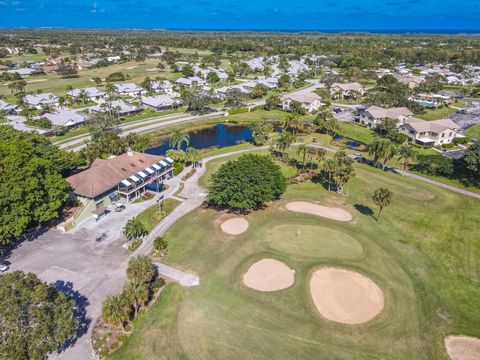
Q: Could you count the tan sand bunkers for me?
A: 5